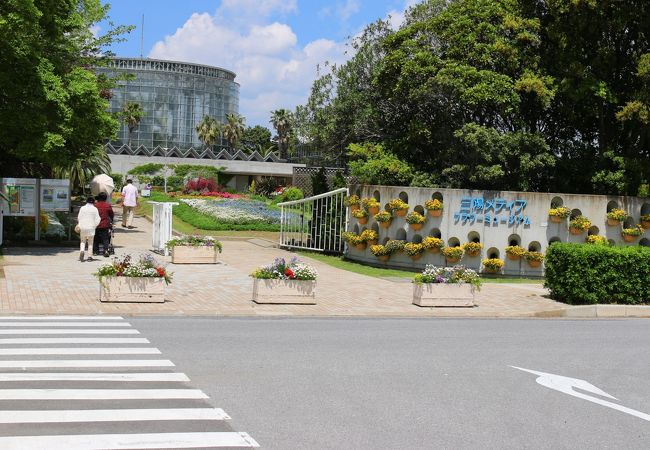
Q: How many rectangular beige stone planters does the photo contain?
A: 4